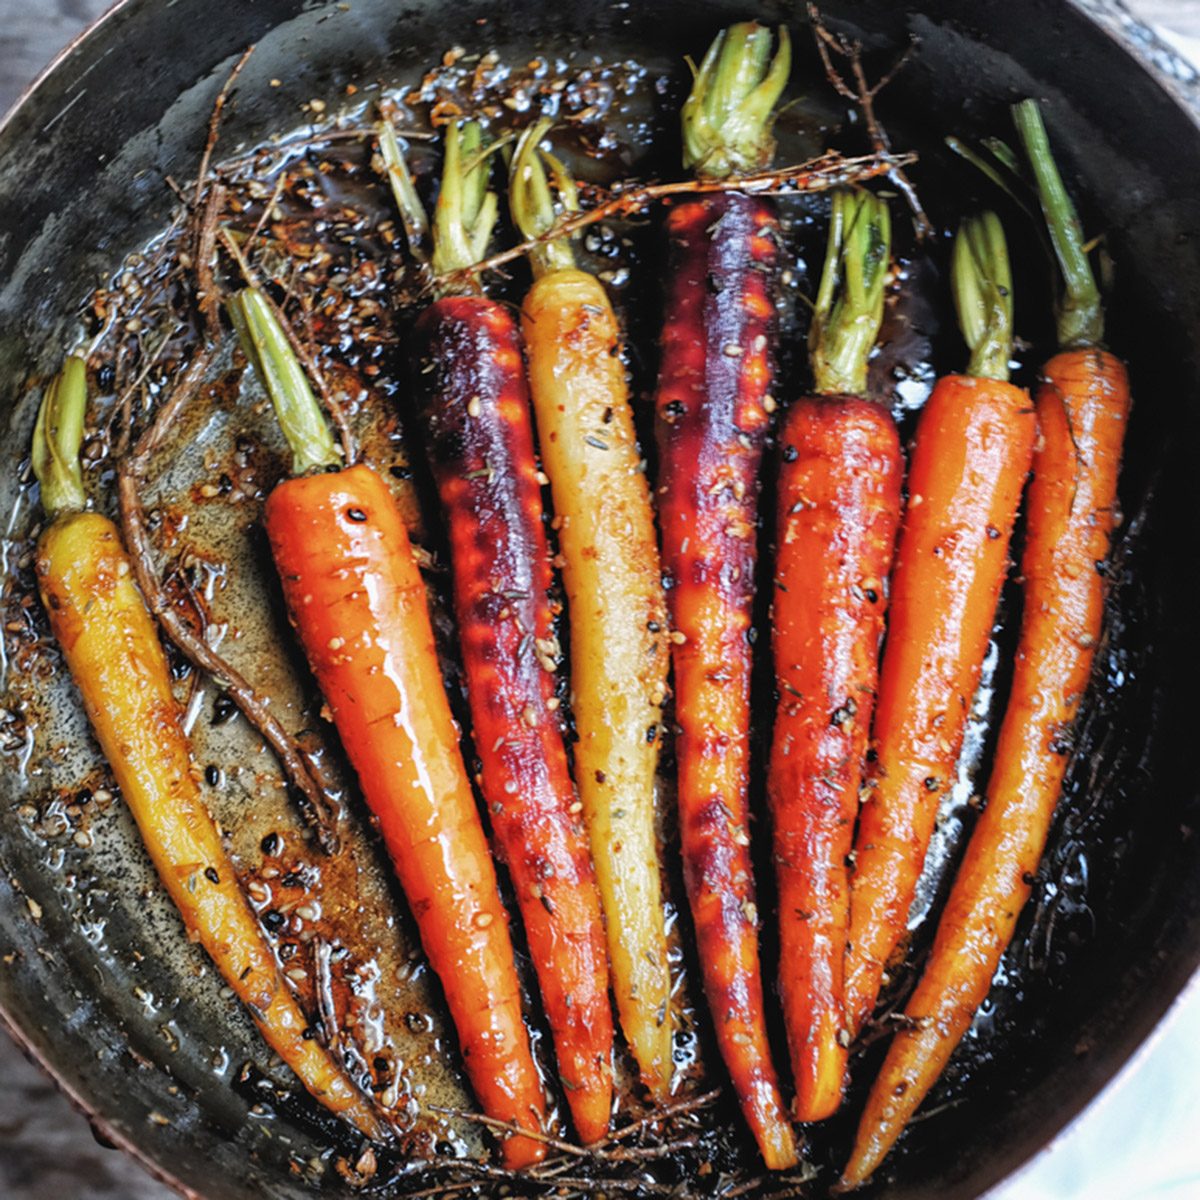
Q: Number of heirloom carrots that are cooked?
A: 8